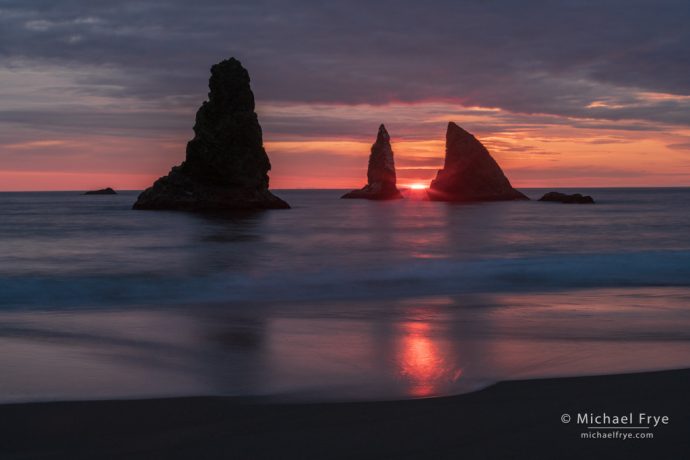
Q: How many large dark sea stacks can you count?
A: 3